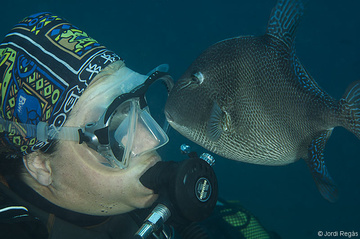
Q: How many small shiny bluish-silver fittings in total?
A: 2